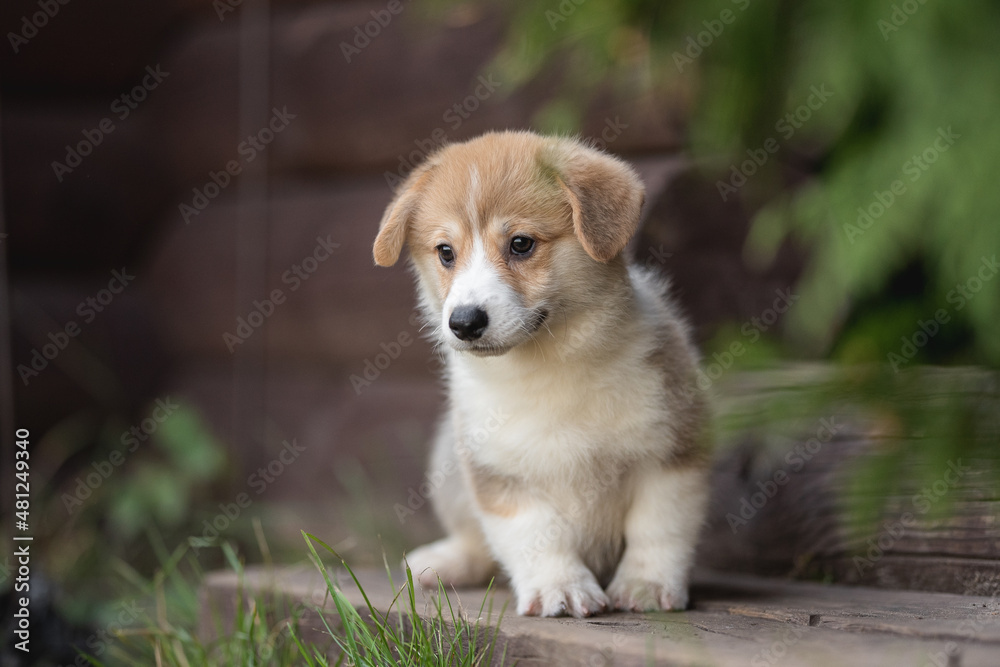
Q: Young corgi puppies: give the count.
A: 1